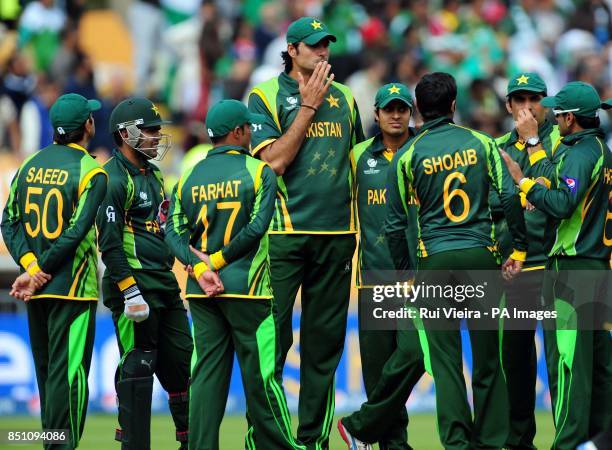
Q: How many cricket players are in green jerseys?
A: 8